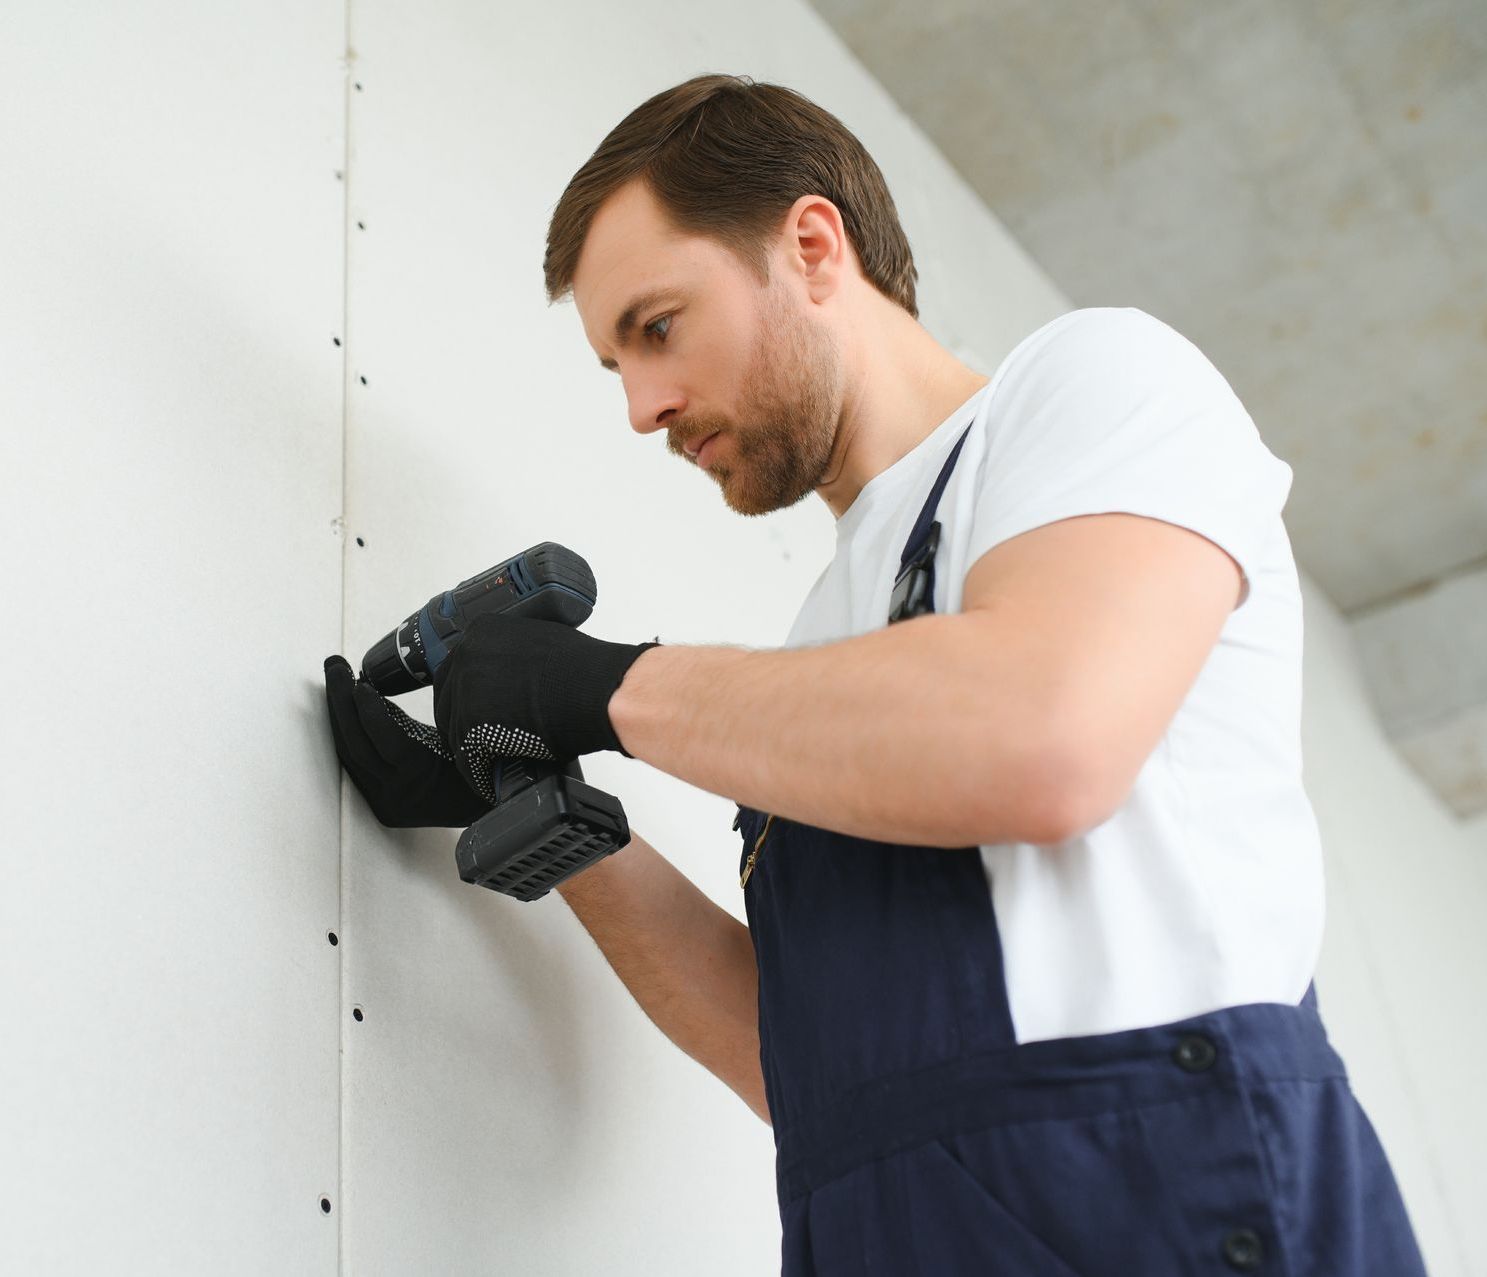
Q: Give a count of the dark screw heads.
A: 9